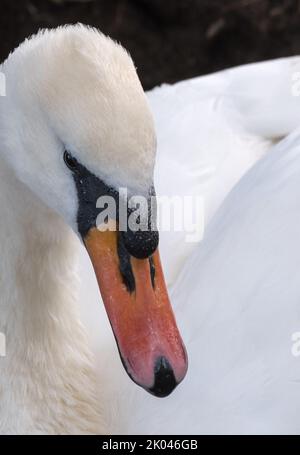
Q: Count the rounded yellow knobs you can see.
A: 0